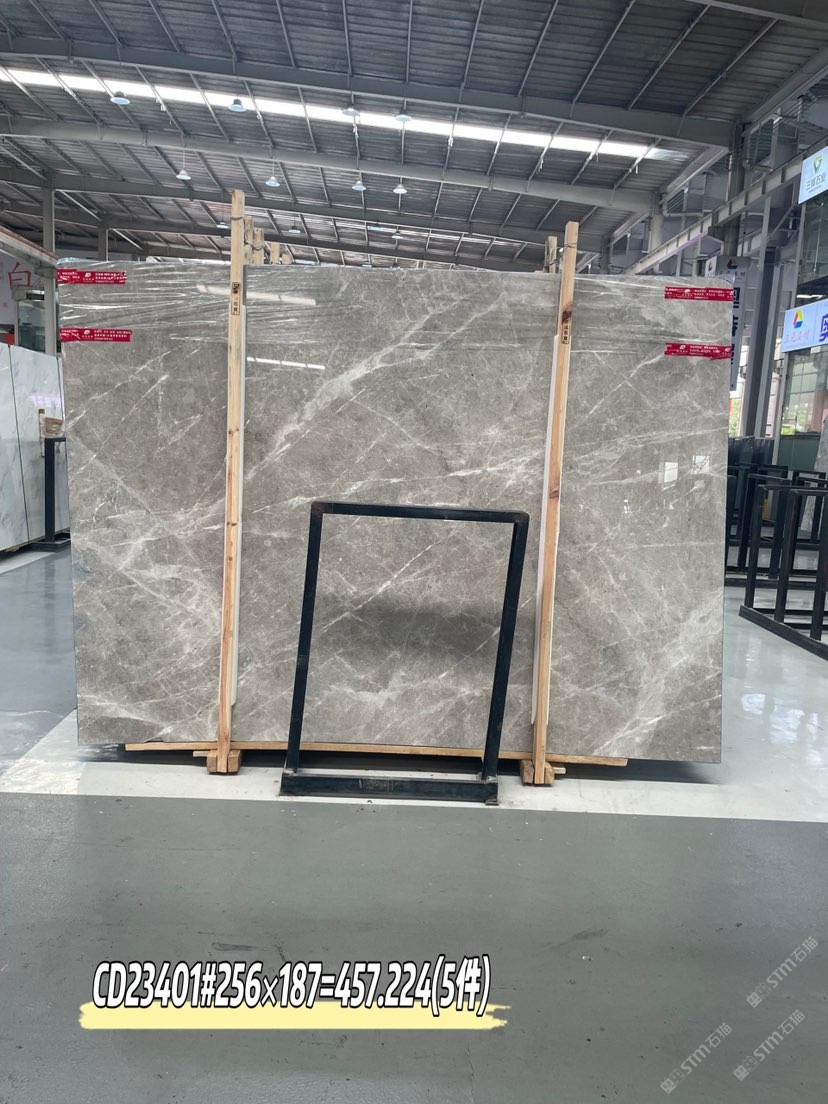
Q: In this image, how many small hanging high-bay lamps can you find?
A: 12